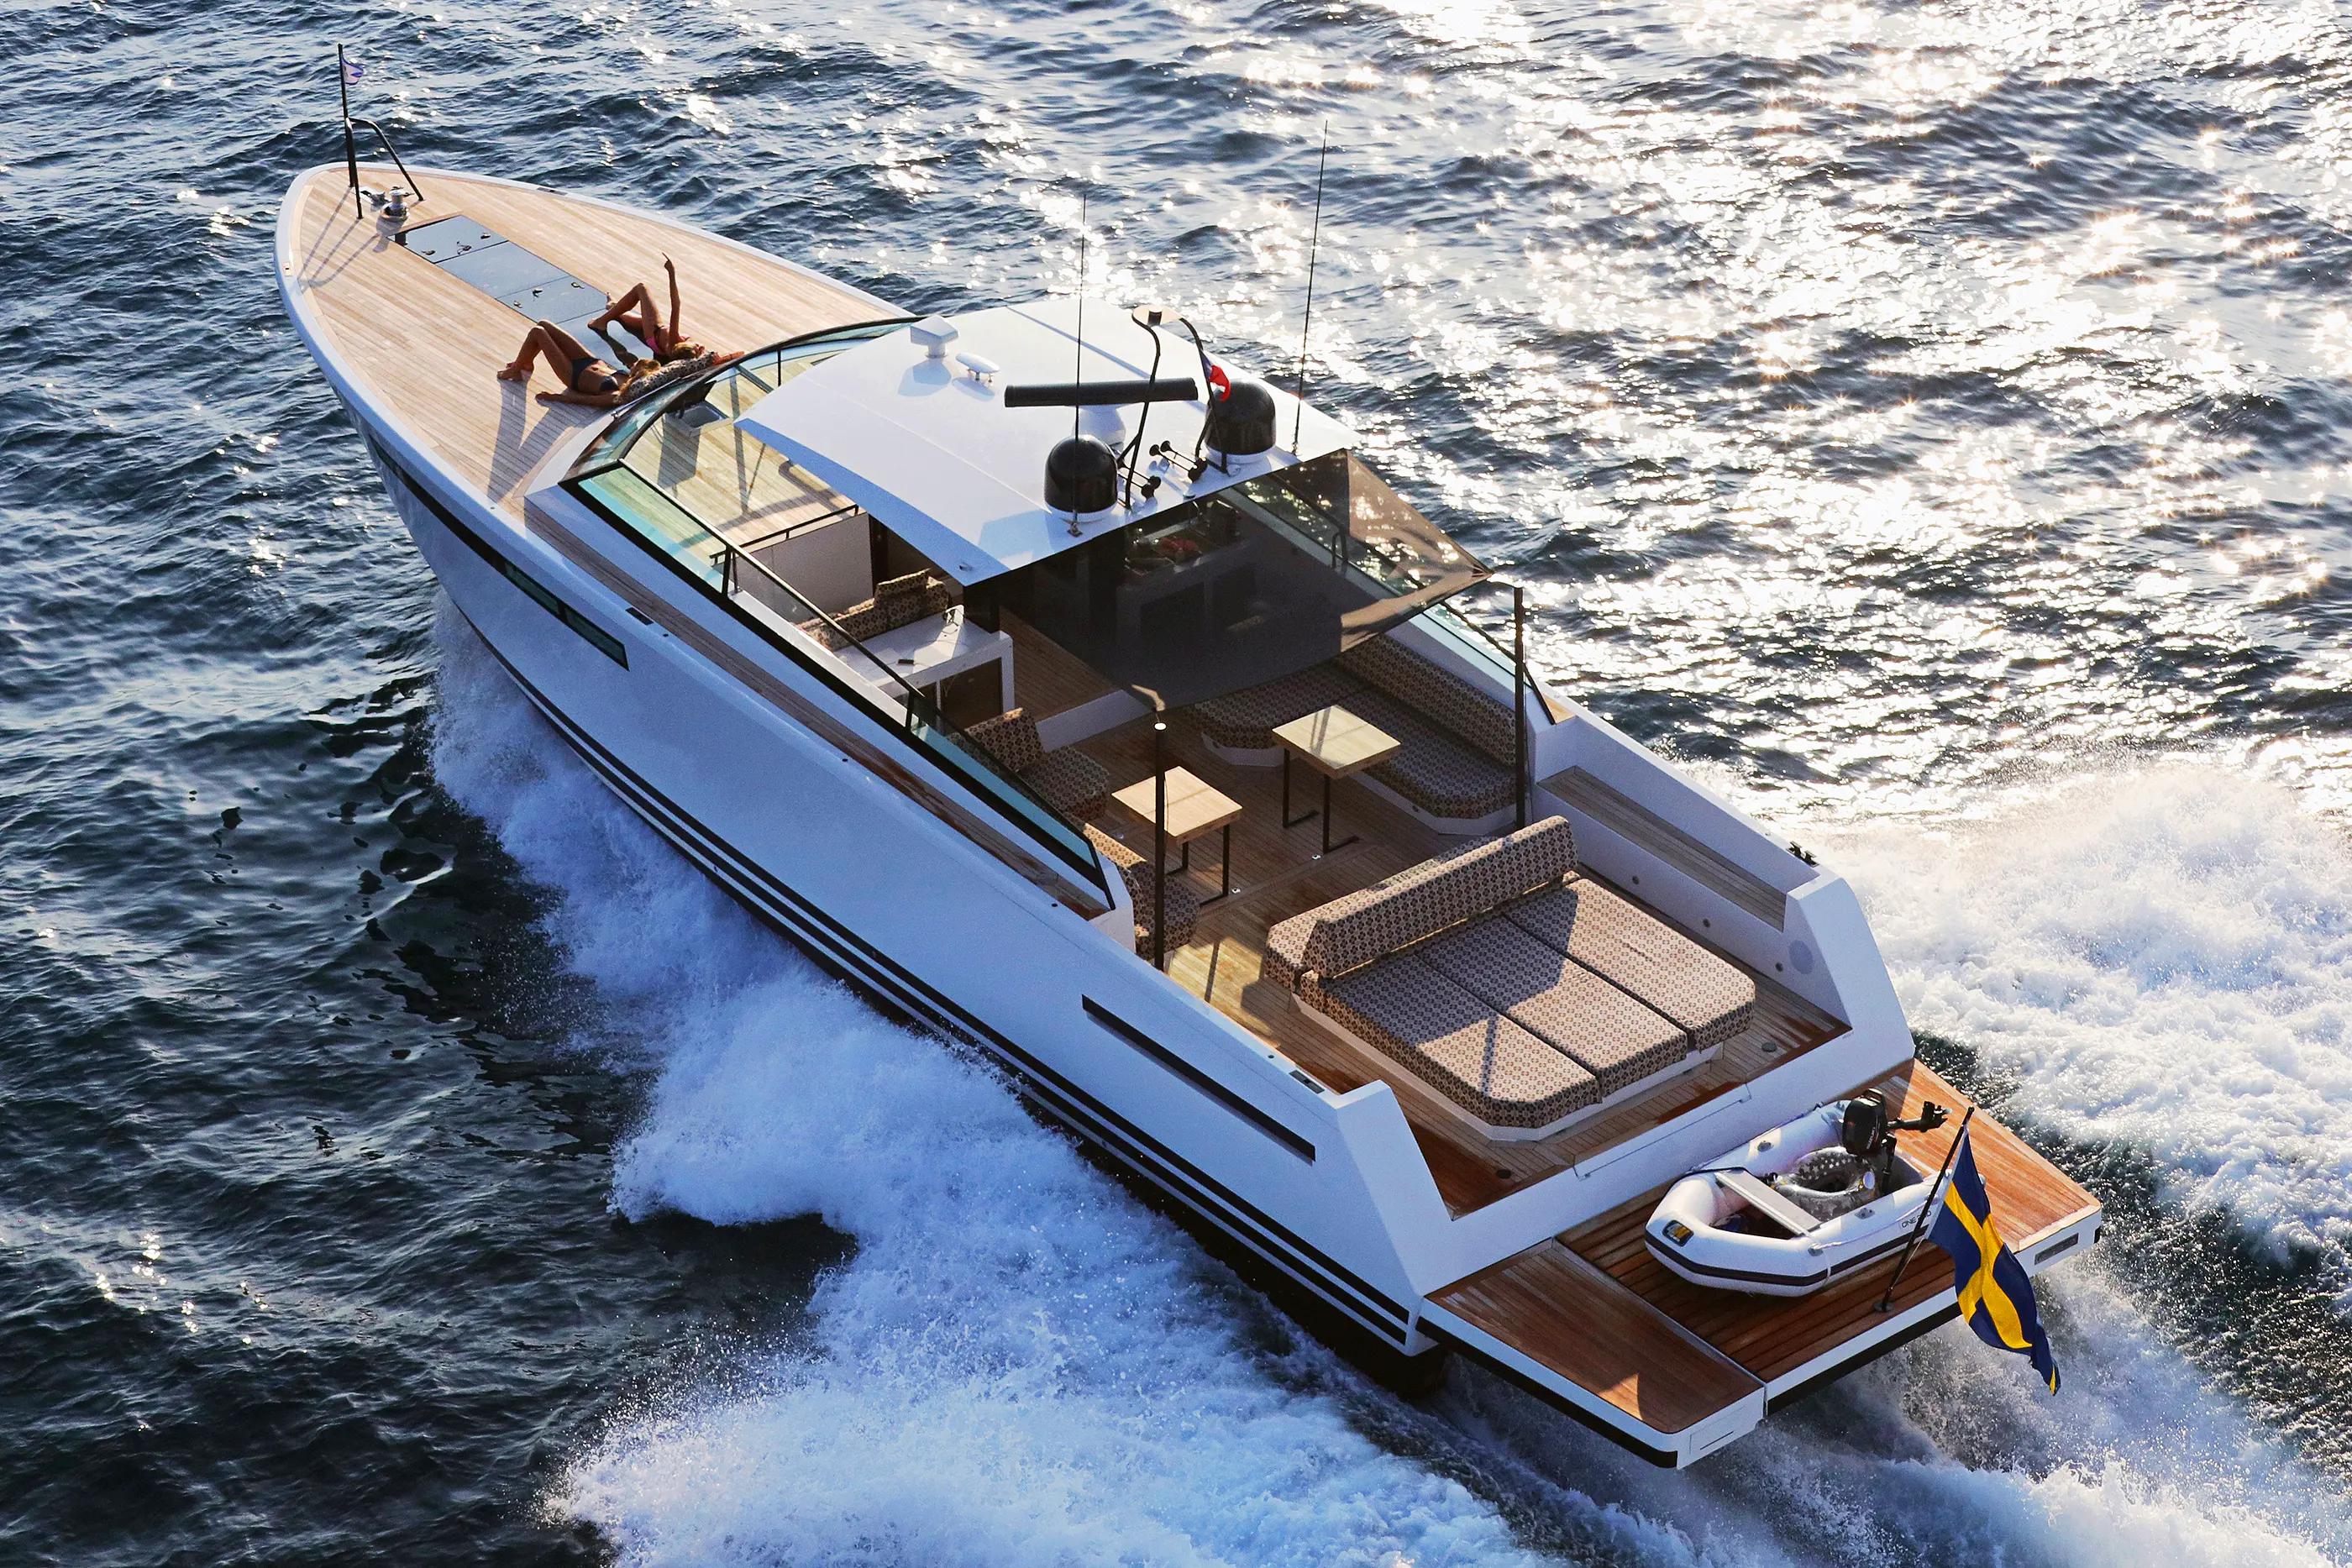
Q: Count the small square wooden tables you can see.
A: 2